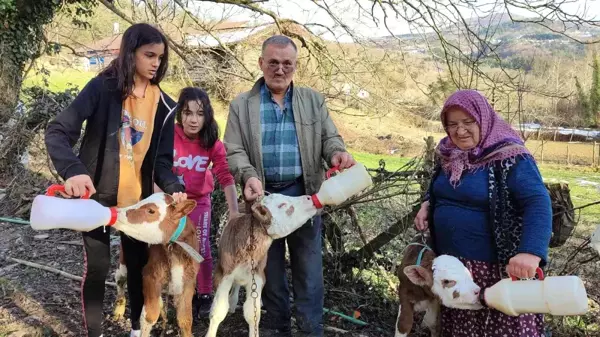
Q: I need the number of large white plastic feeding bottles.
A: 3